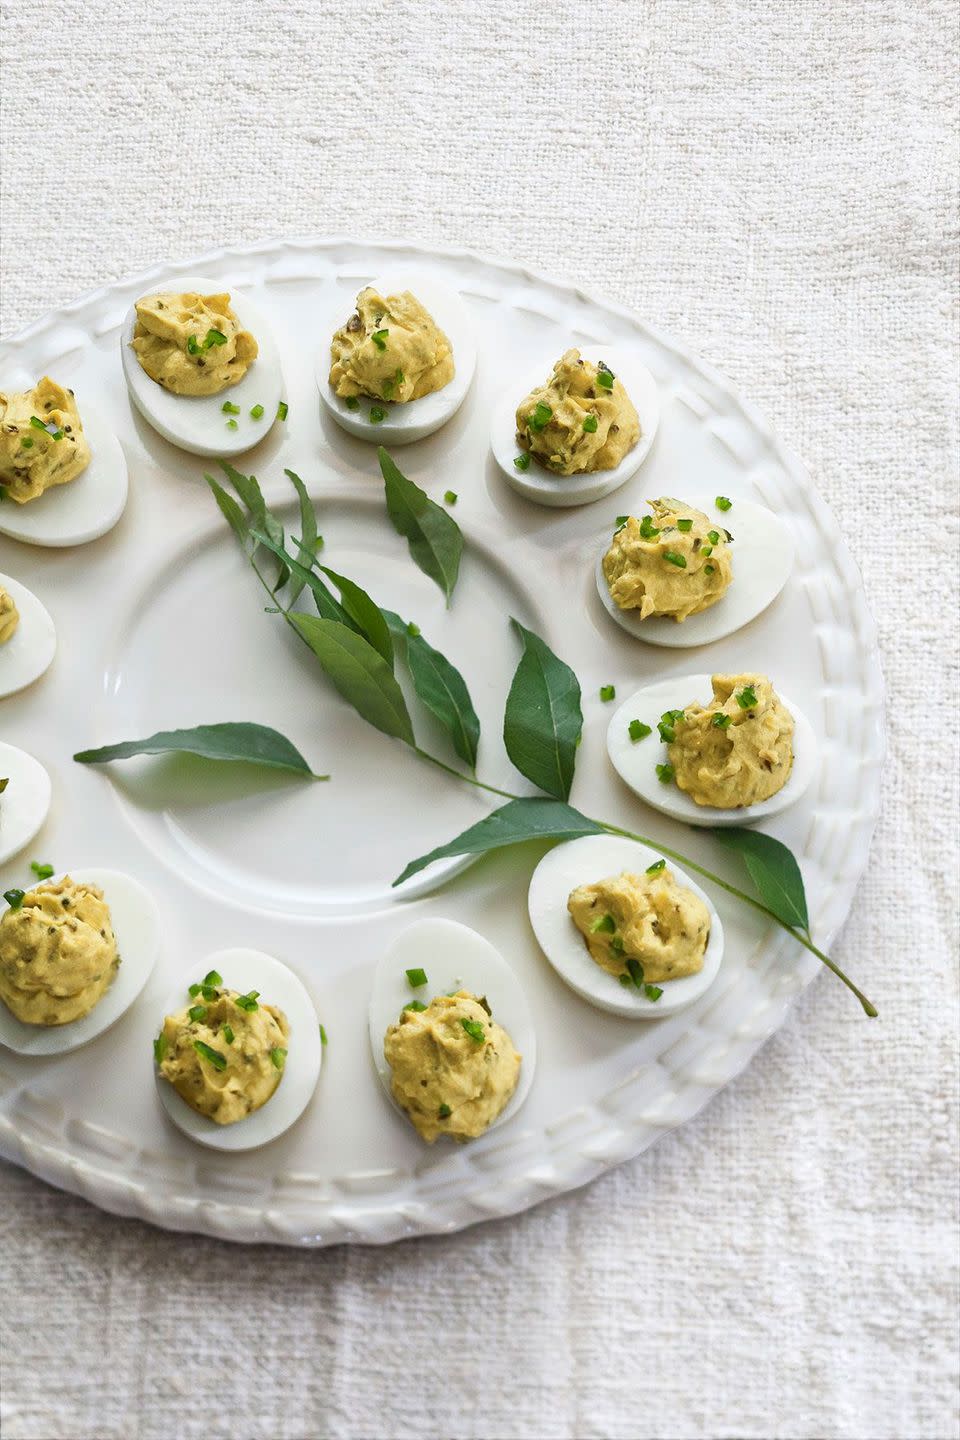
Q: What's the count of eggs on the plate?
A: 12